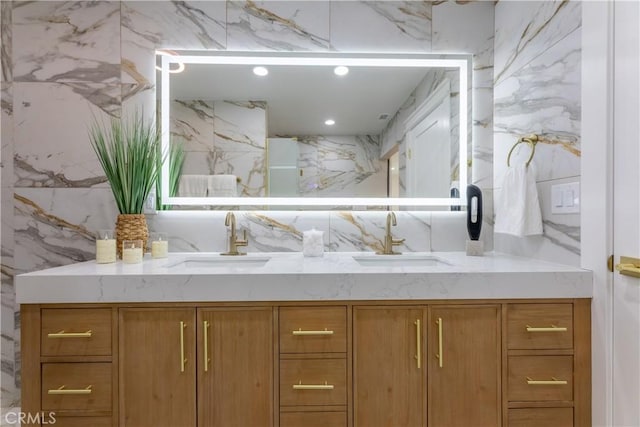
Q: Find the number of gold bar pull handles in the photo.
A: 10